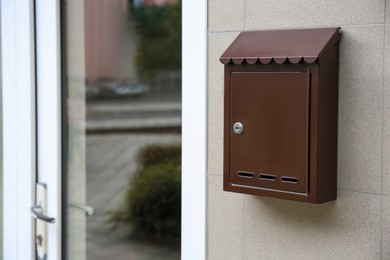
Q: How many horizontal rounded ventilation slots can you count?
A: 3